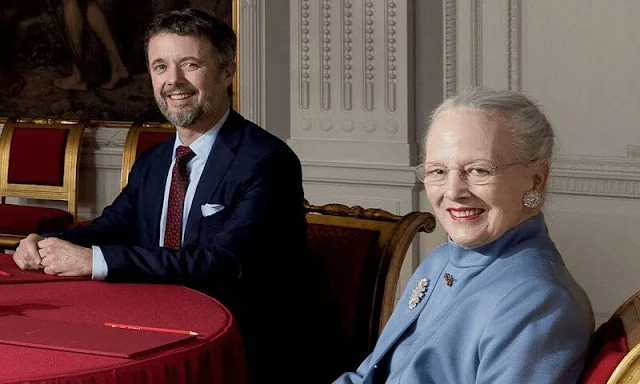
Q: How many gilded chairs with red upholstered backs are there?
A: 4